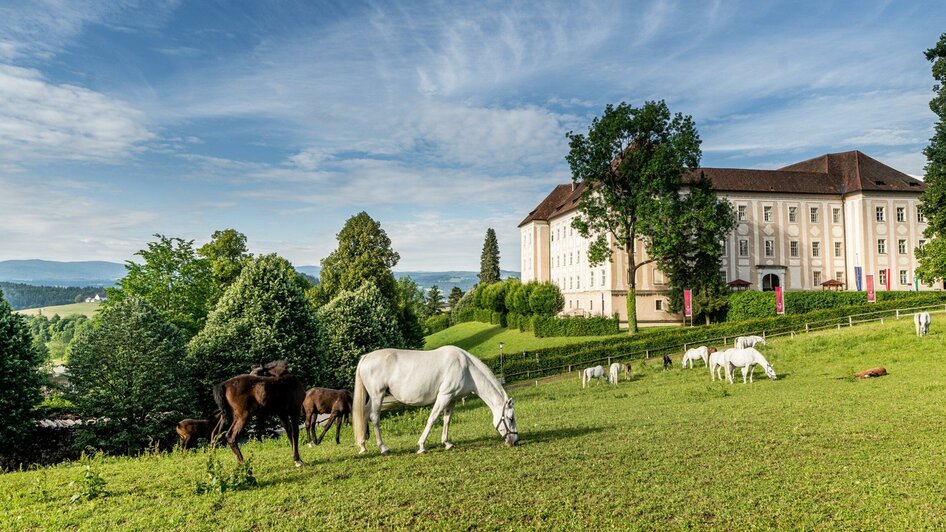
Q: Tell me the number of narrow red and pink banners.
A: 3